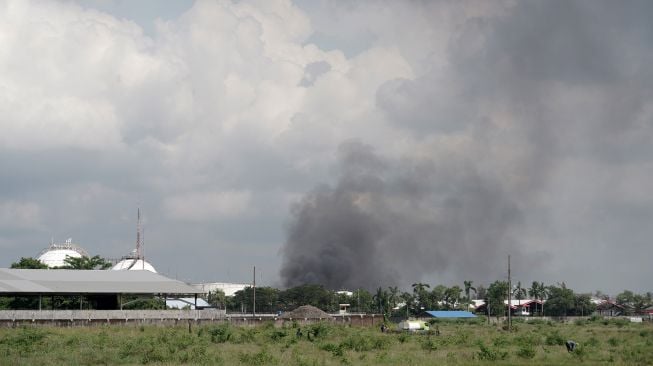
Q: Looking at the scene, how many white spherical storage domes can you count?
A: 2